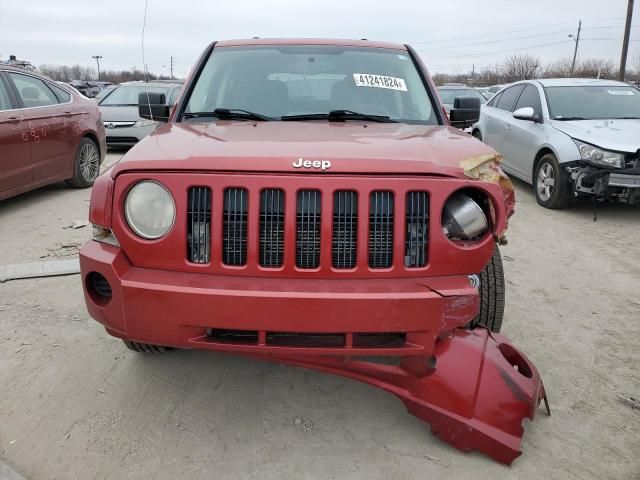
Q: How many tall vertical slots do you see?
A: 7